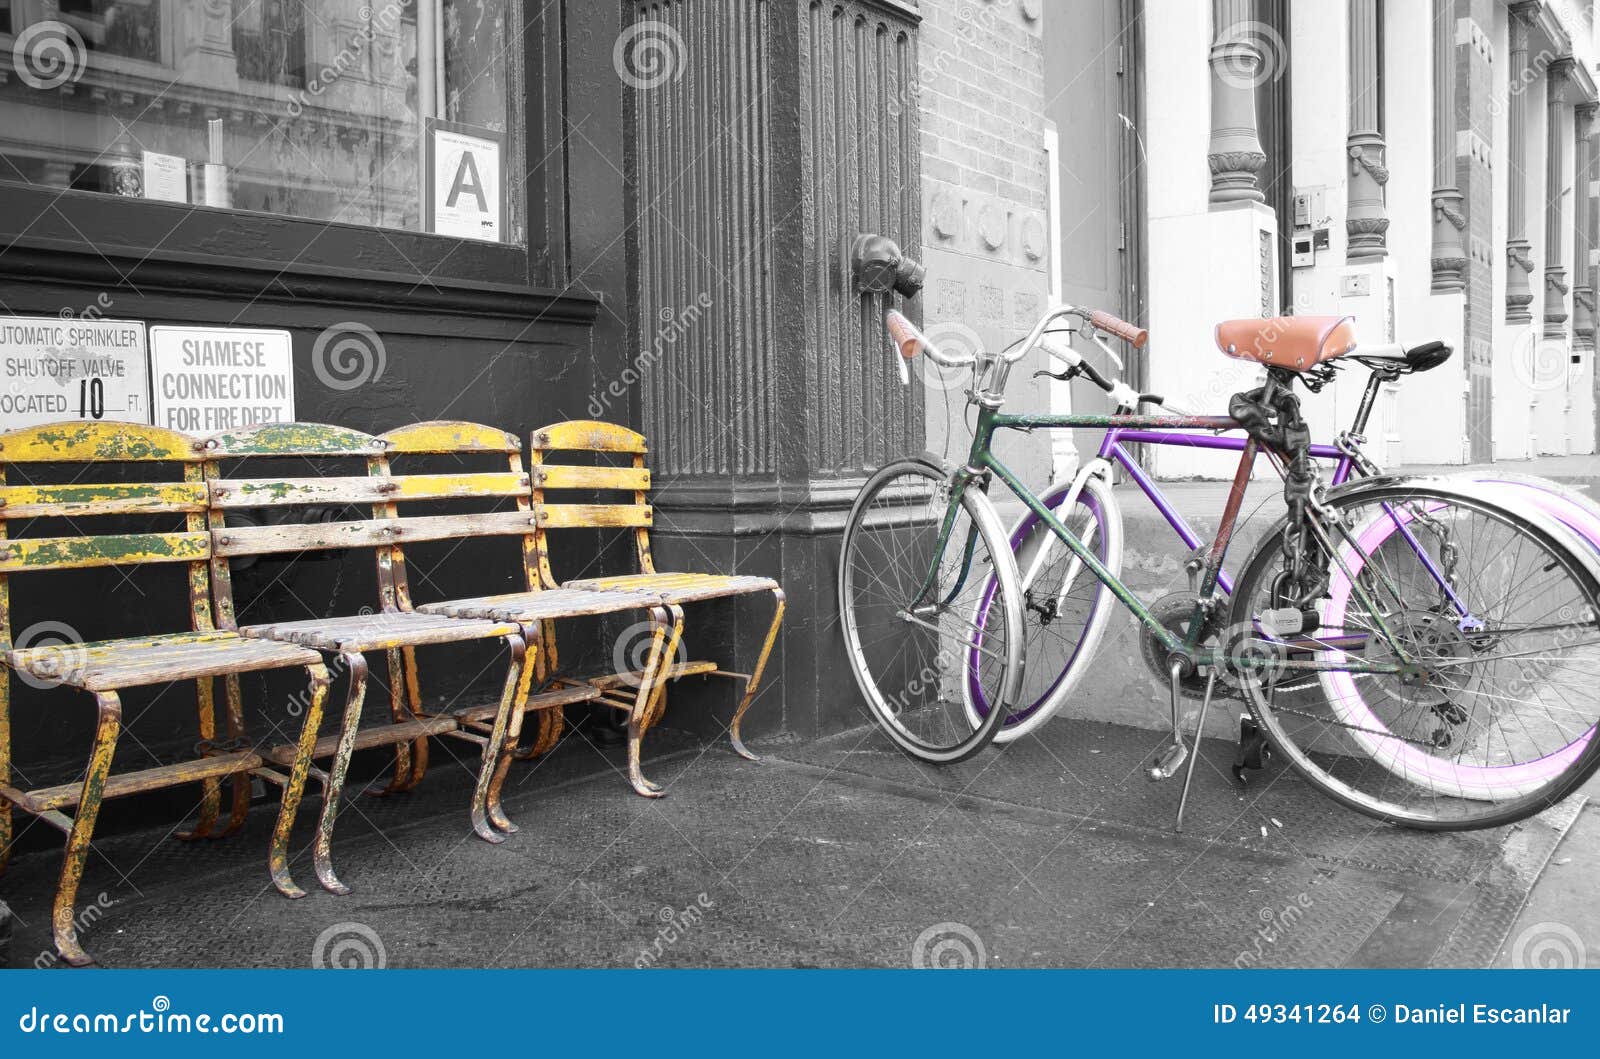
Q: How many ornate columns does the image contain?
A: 6